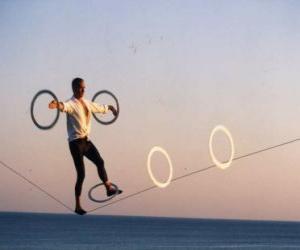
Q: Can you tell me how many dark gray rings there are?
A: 3